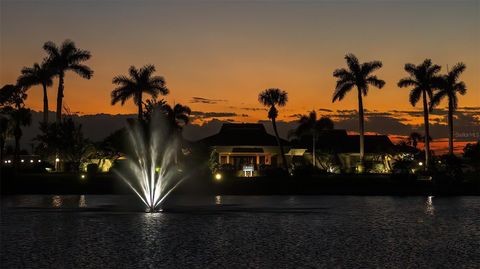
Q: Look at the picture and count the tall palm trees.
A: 7